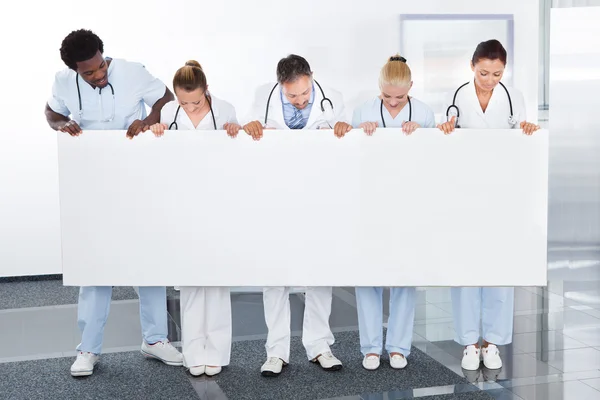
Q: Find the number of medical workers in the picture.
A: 5